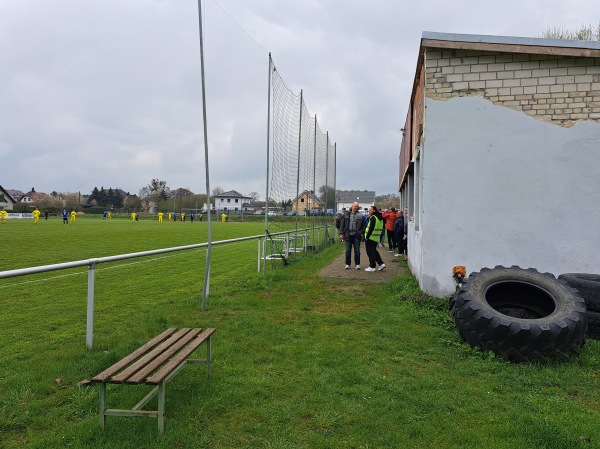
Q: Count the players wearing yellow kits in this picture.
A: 9